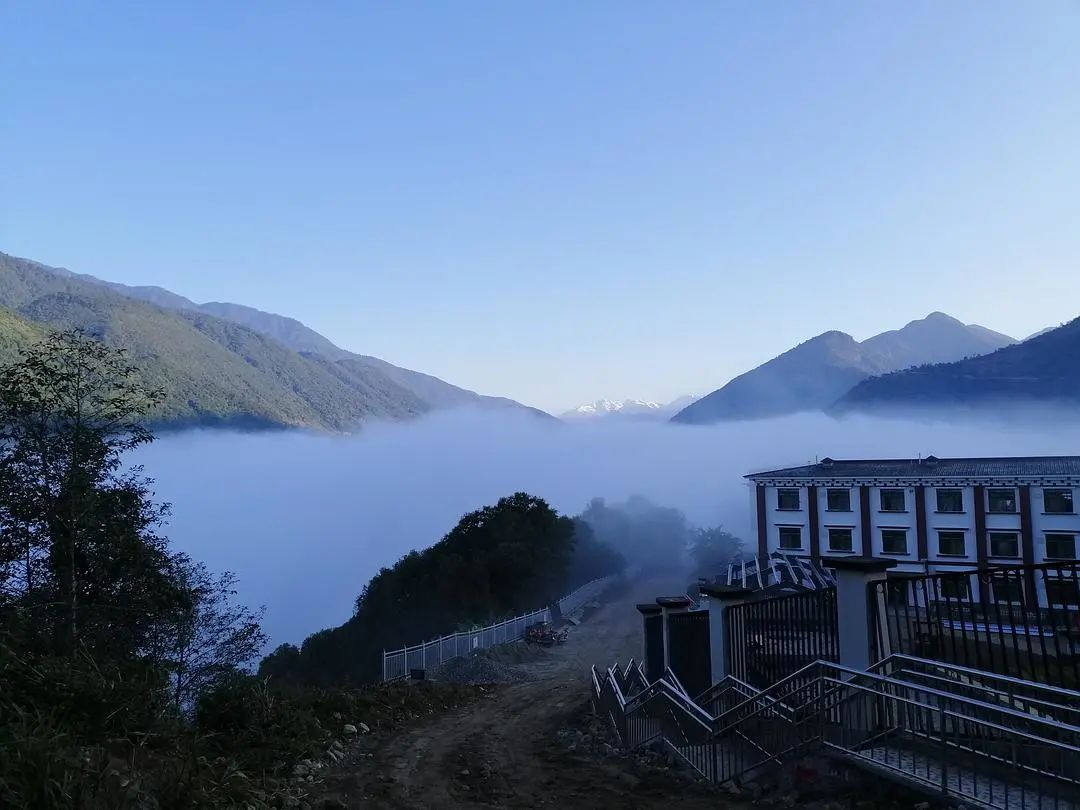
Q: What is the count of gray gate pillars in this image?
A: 4